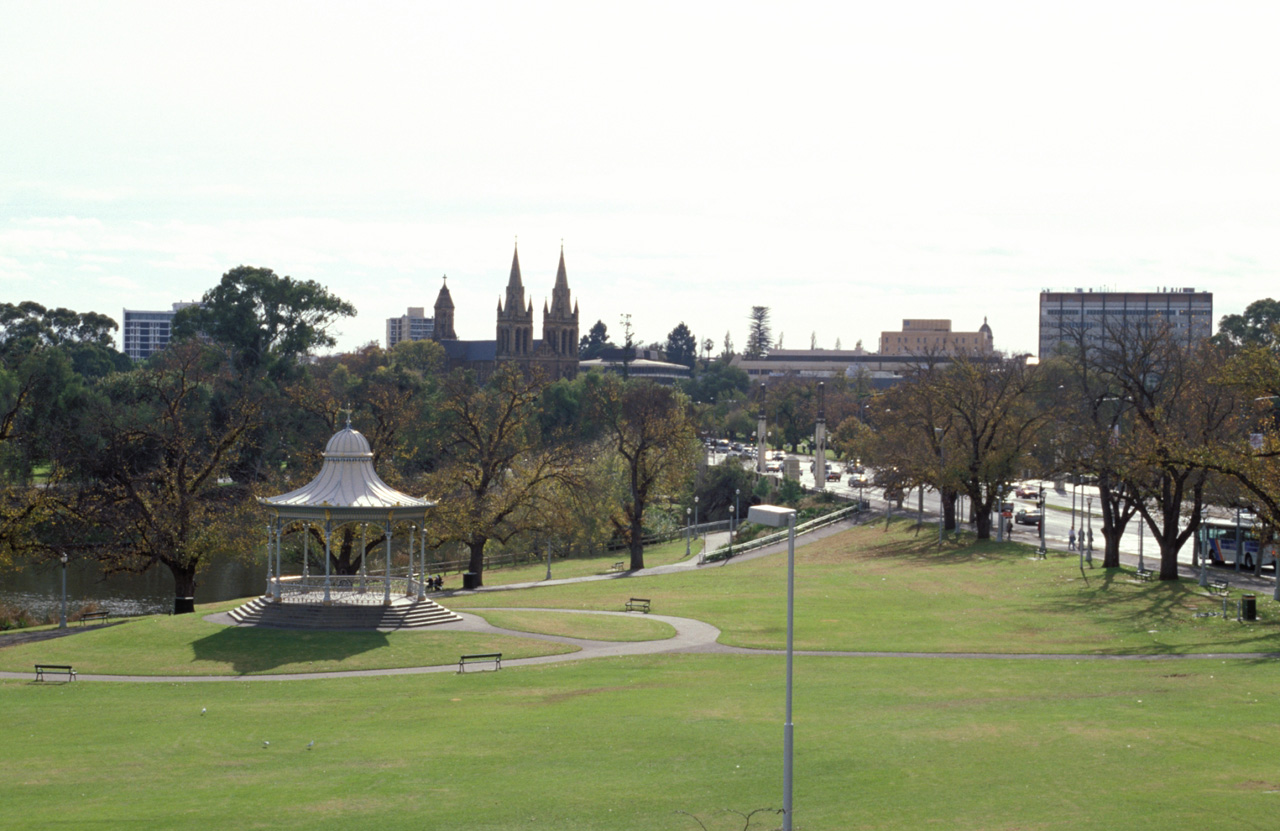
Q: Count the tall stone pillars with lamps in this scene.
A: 2